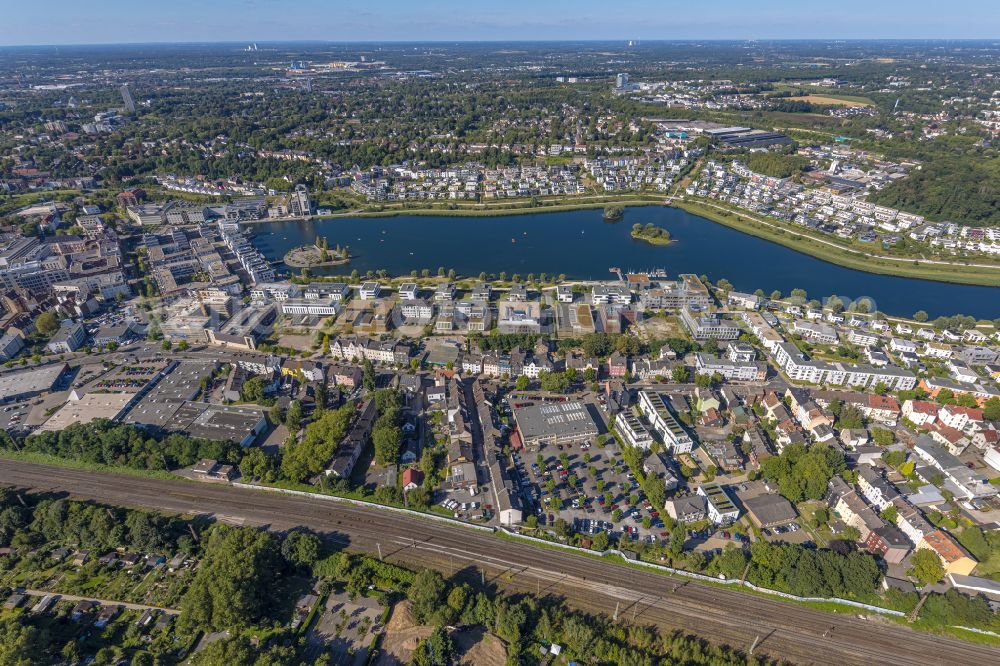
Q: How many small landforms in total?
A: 3